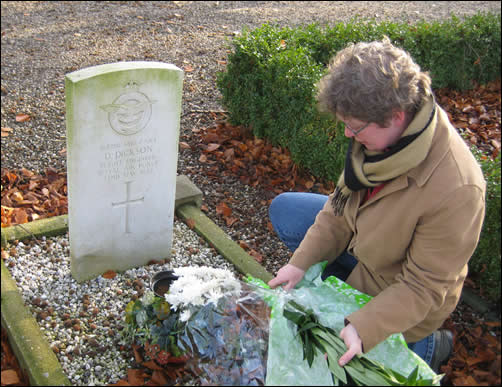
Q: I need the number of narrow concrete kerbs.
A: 3